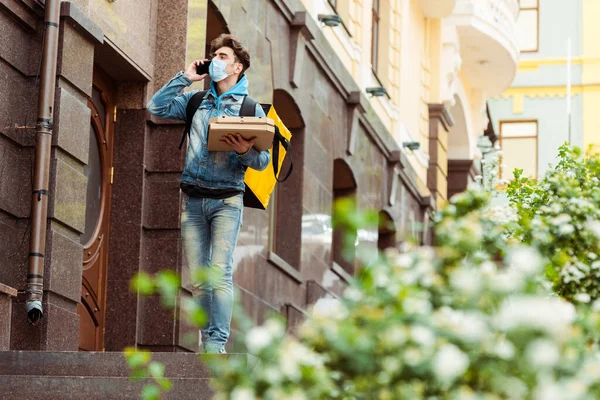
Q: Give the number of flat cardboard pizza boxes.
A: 2